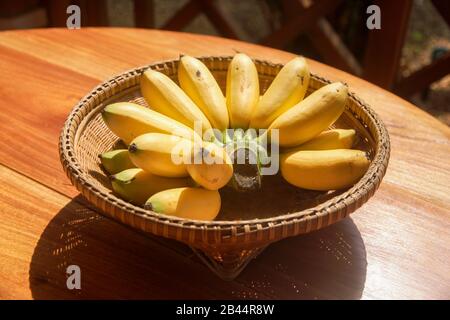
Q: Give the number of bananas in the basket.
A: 13